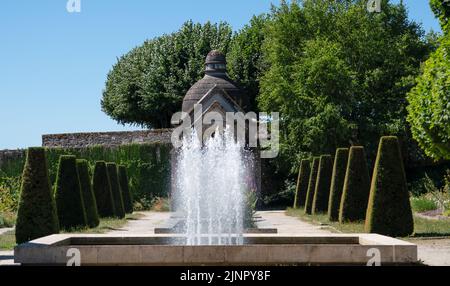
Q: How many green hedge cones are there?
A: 12